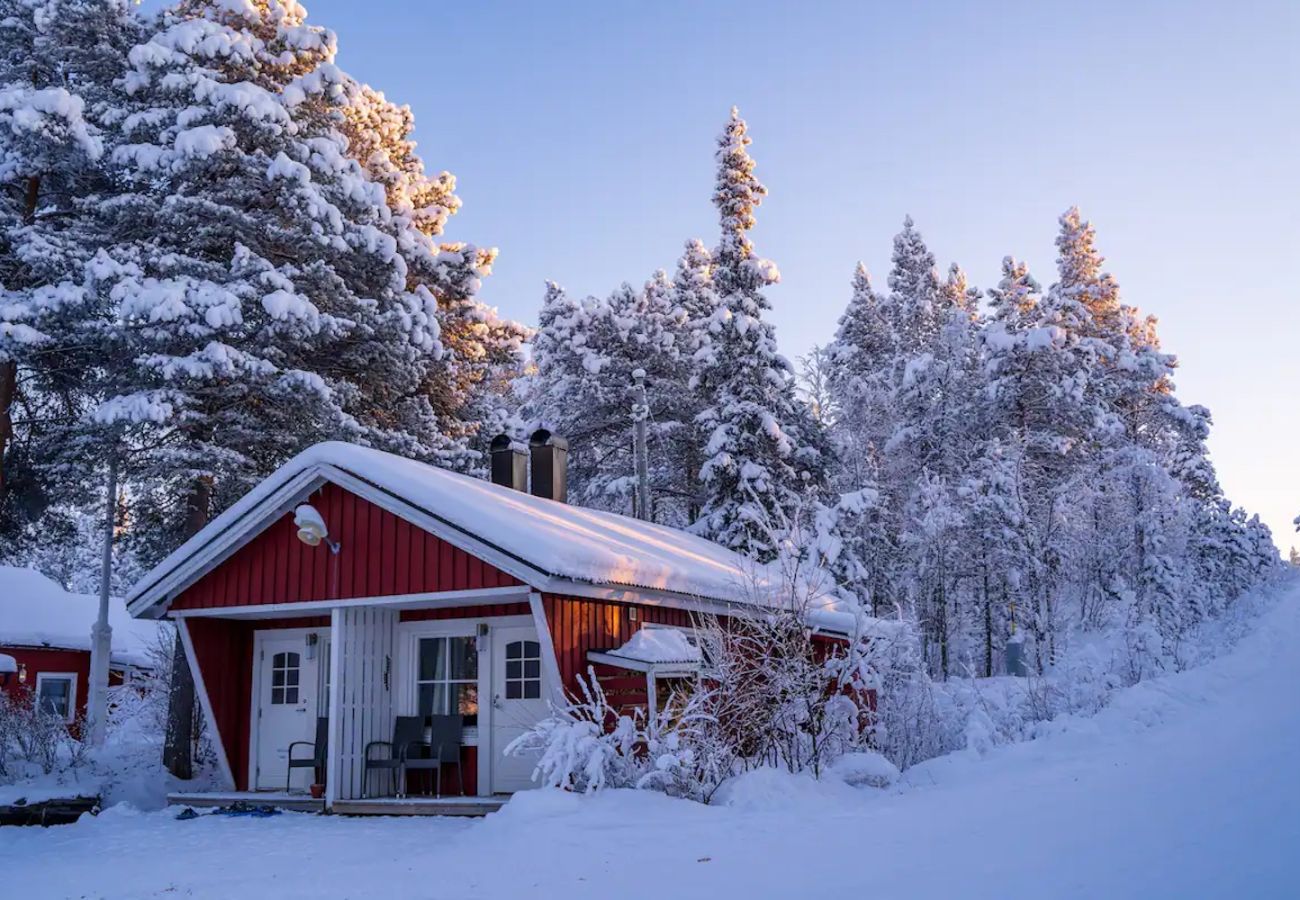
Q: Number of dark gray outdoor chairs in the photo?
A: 3